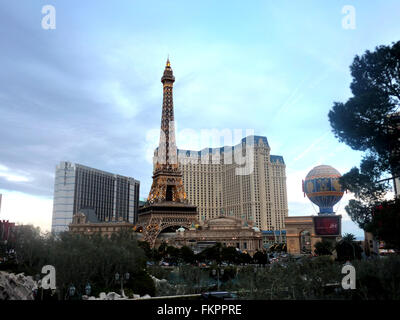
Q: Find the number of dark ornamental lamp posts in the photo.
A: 3